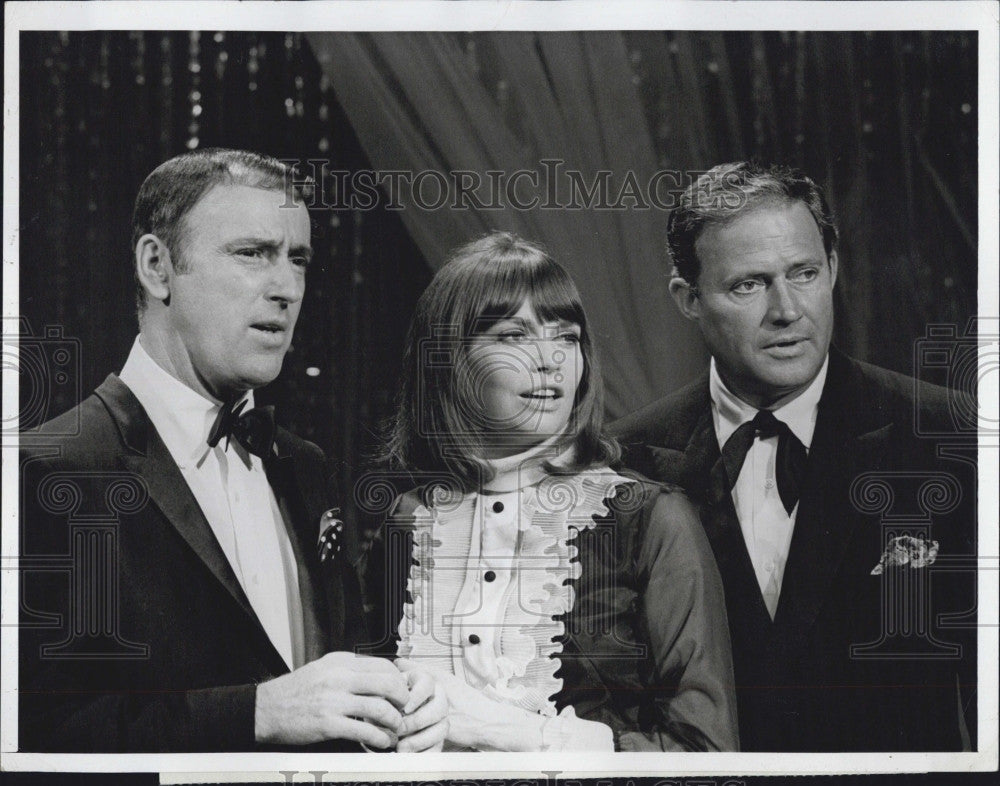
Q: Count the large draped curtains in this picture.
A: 1